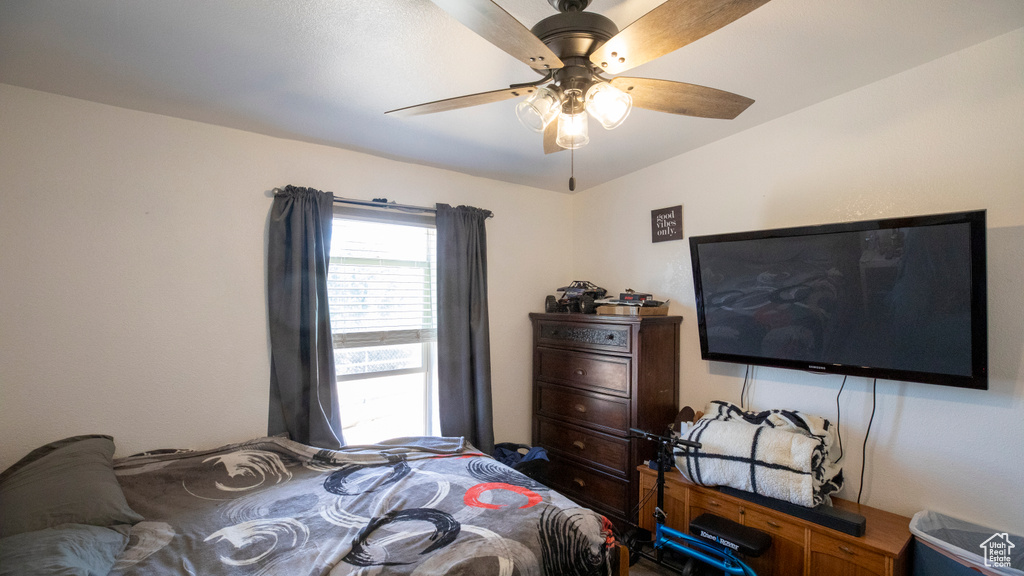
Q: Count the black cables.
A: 3